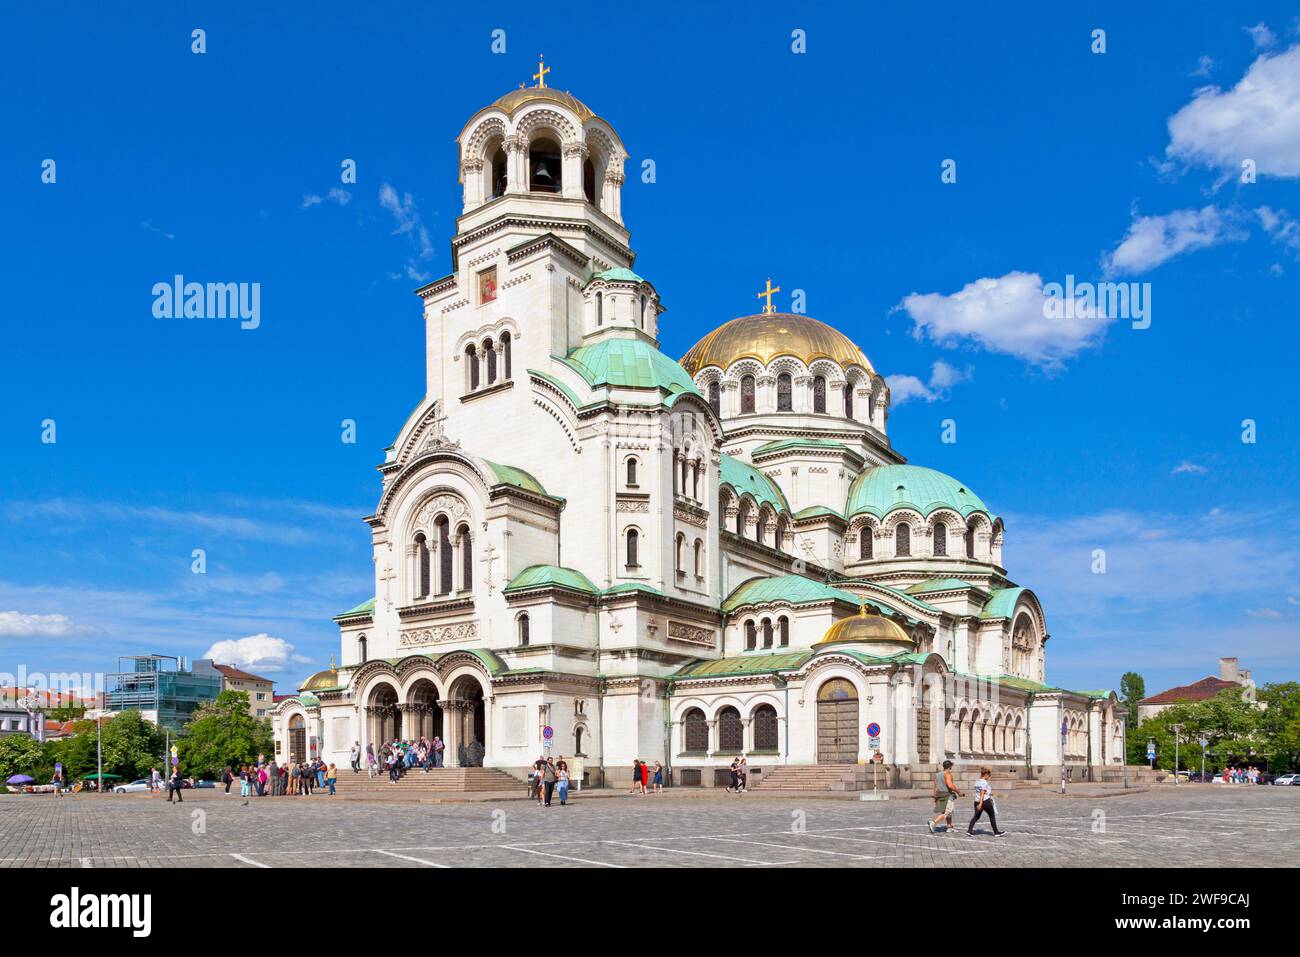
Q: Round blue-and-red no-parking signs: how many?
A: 2